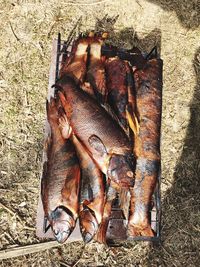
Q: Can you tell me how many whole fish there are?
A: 3